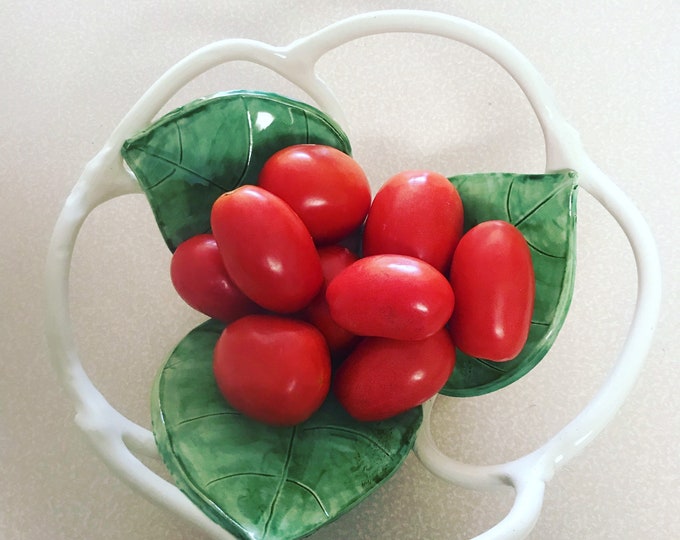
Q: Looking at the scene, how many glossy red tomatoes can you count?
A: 9